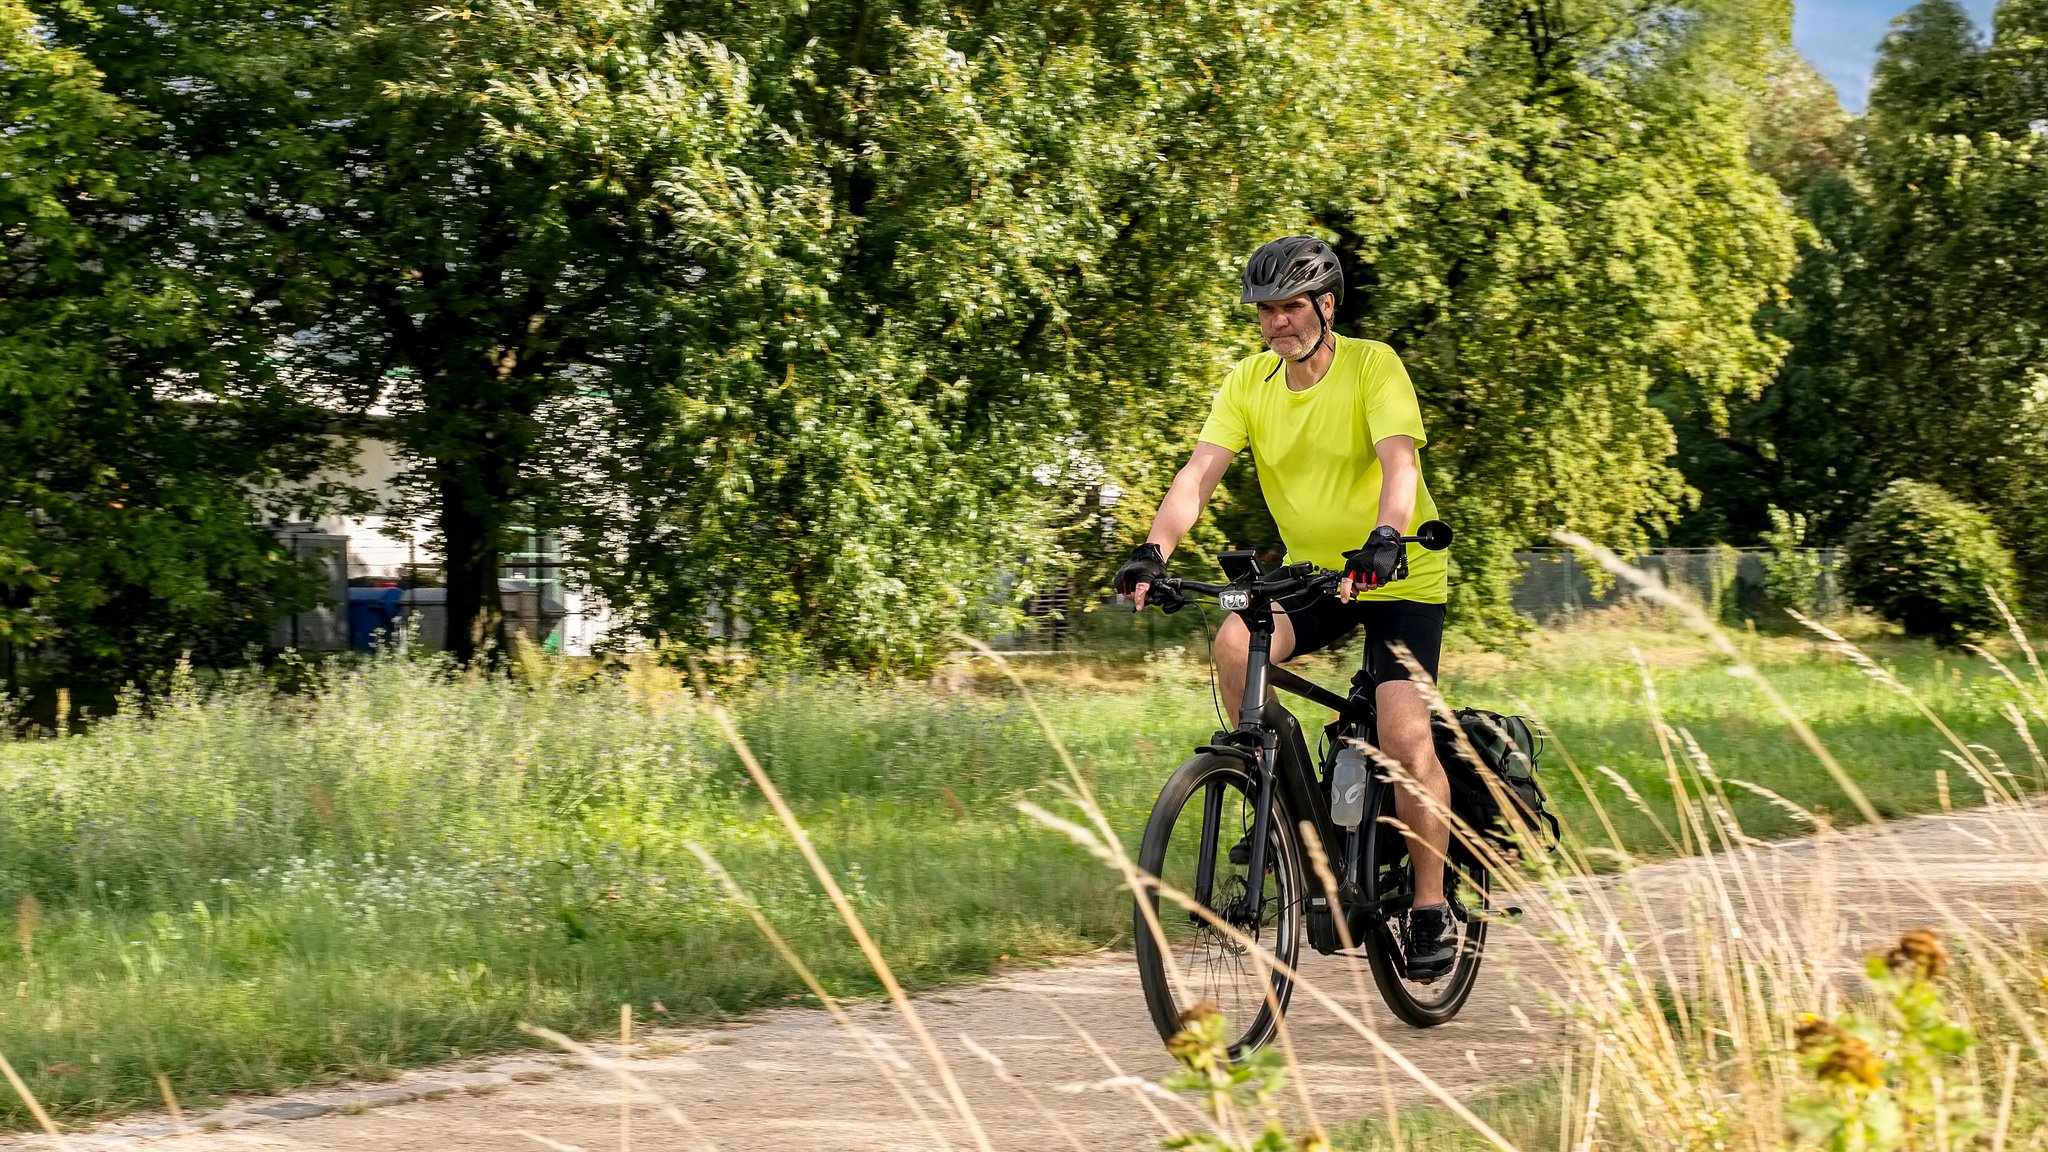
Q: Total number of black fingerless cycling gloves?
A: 2